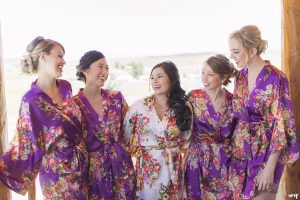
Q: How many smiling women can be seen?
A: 5